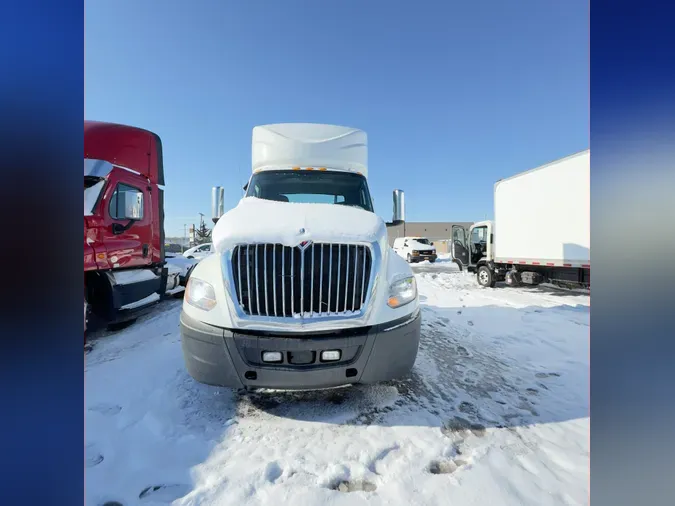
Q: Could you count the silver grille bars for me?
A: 15